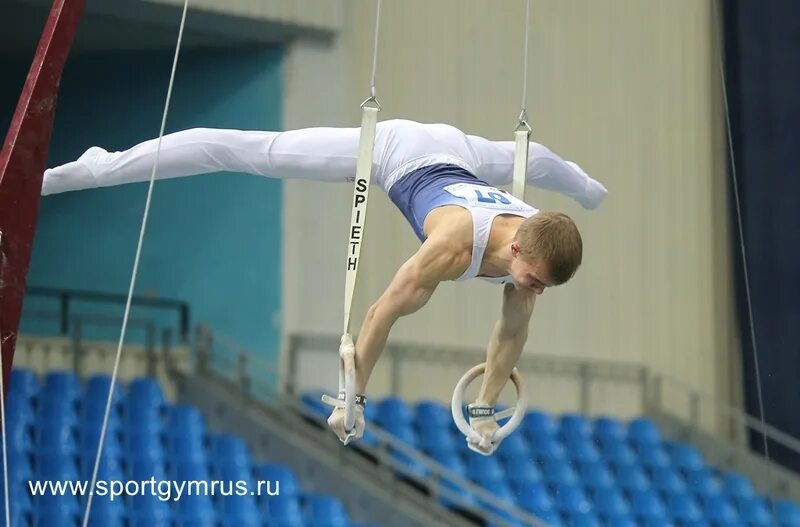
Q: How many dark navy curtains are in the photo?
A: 1